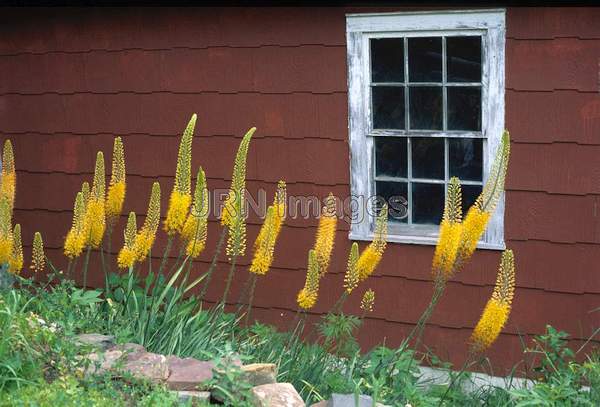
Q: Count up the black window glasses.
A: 12